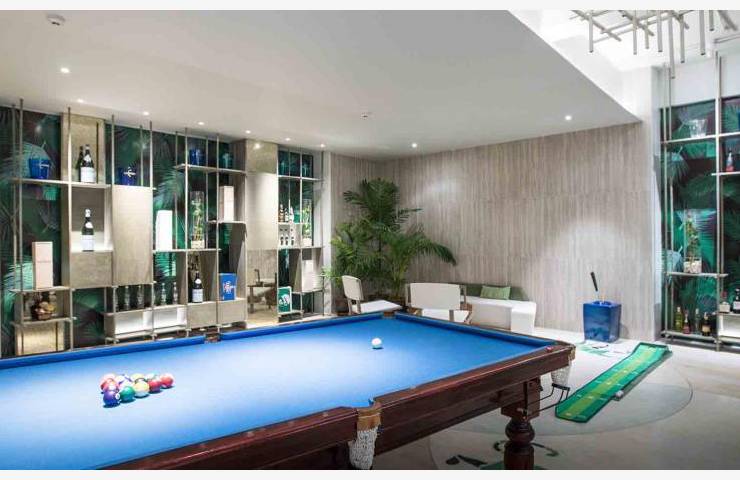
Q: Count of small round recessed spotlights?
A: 9